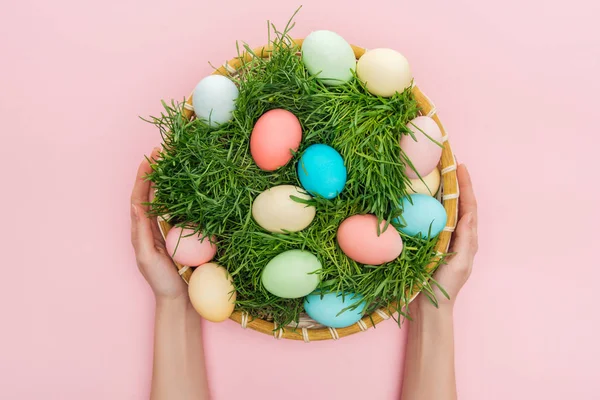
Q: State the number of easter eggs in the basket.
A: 14